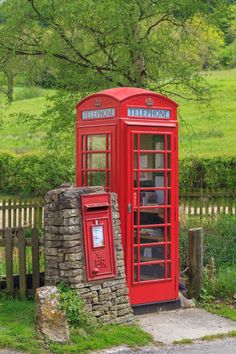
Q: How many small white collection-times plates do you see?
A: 1